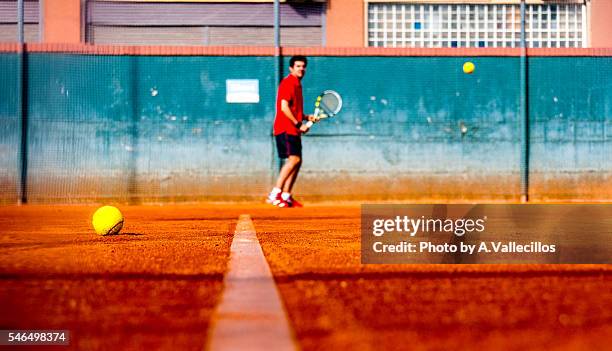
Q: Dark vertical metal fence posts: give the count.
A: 3